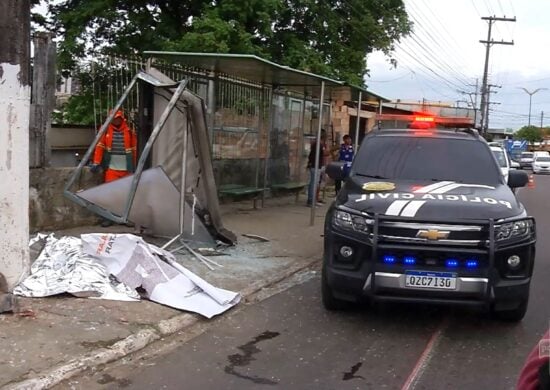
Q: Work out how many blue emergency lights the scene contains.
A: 4